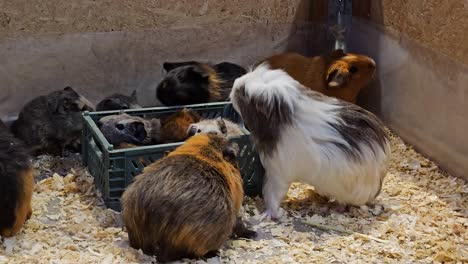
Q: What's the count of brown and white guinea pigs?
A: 1